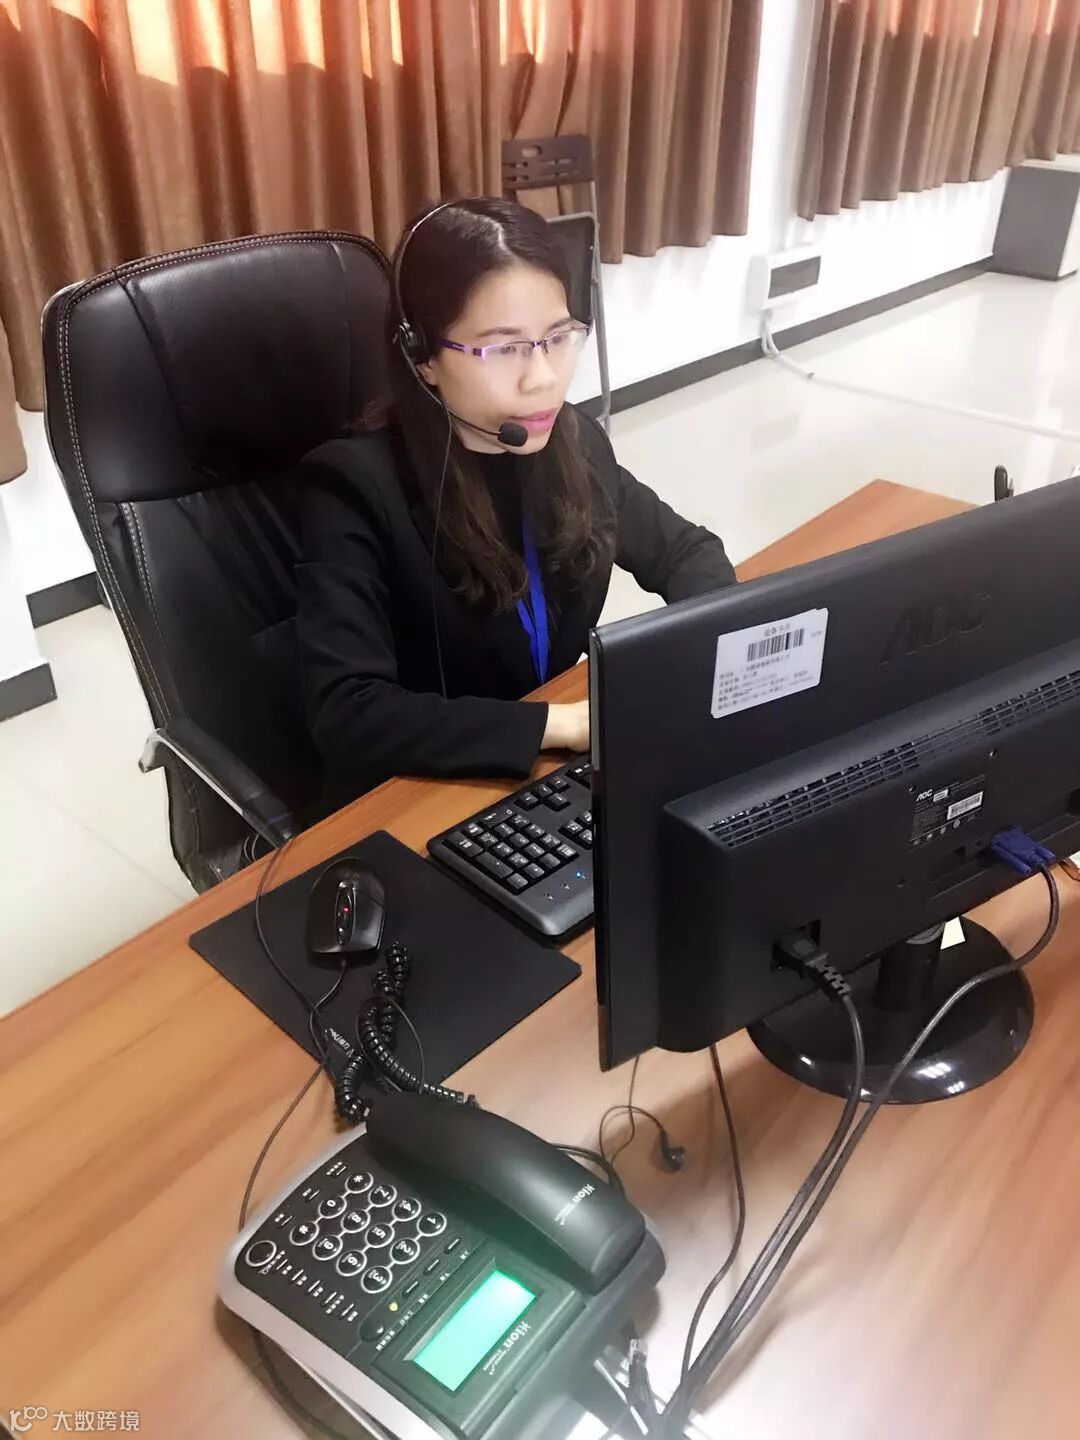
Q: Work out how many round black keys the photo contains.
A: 13